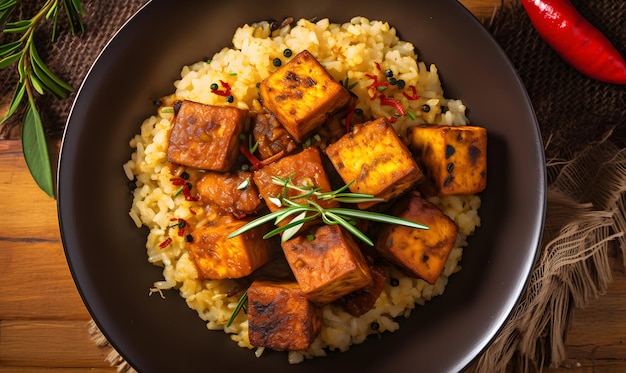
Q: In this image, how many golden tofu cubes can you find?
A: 9